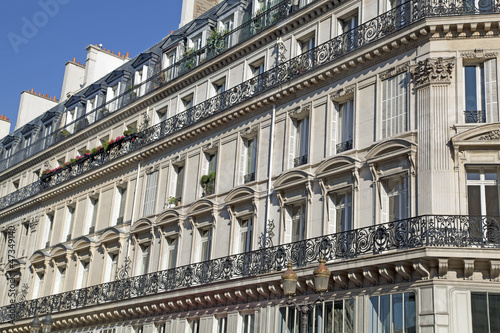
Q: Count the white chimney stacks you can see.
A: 5